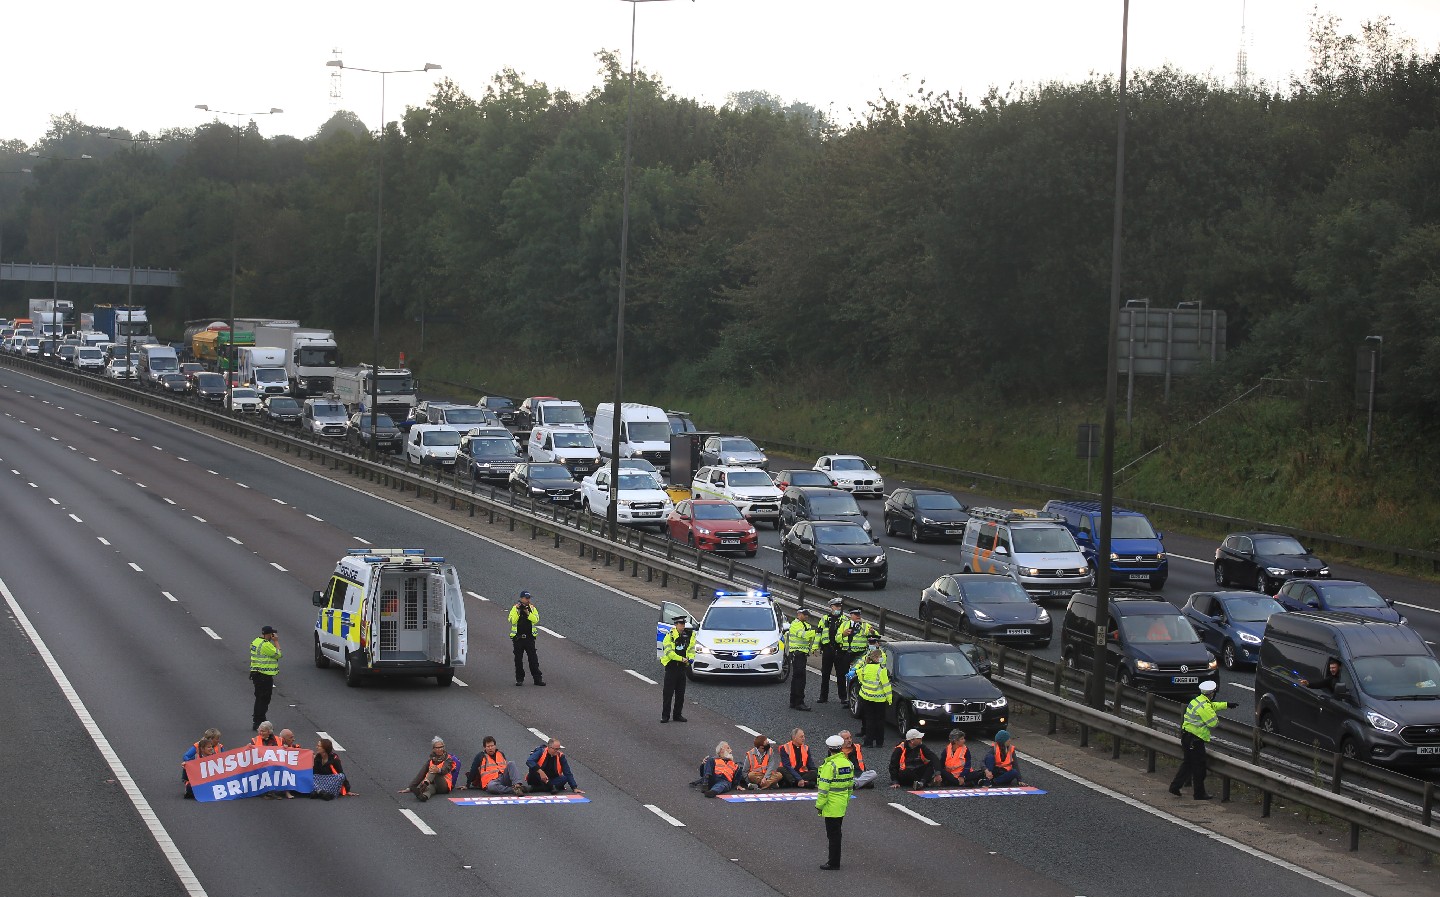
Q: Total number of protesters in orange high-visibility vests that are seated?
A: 15